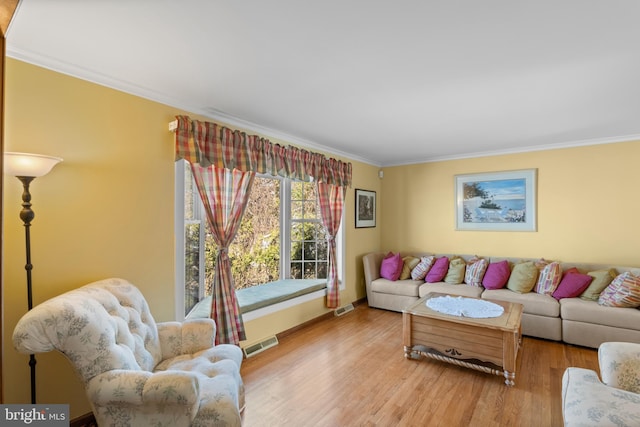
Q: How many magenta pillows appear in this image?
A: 4